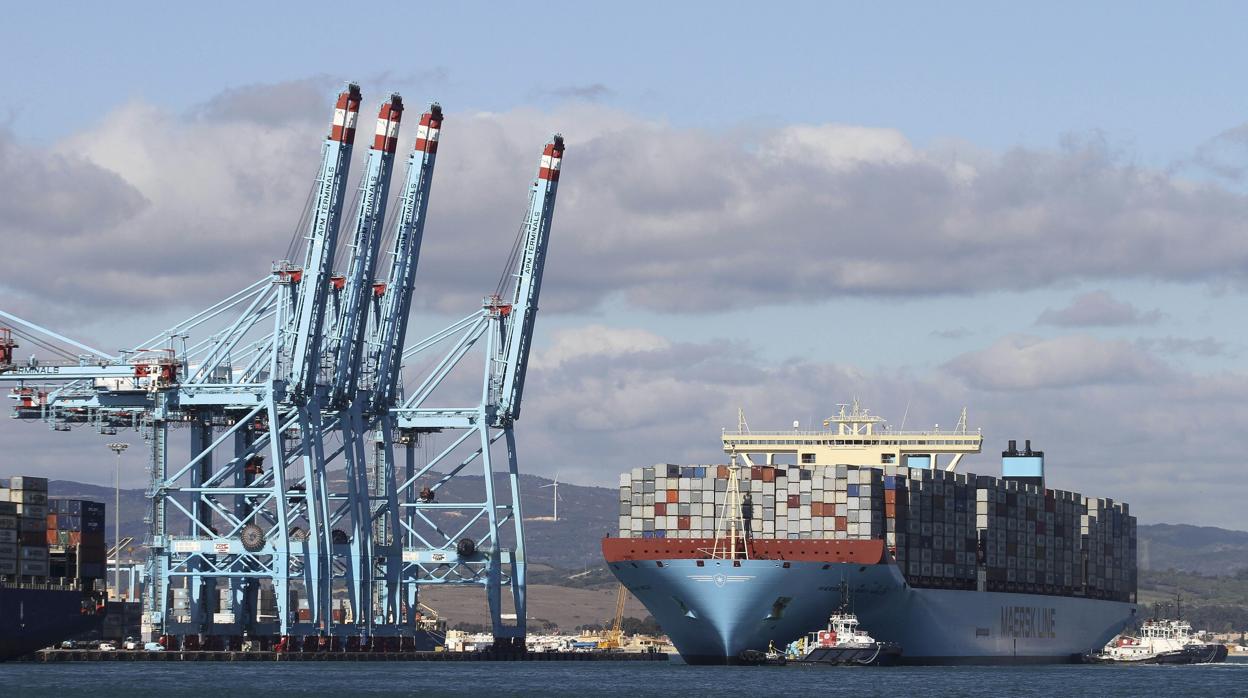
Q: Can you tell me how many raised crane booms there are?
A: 4